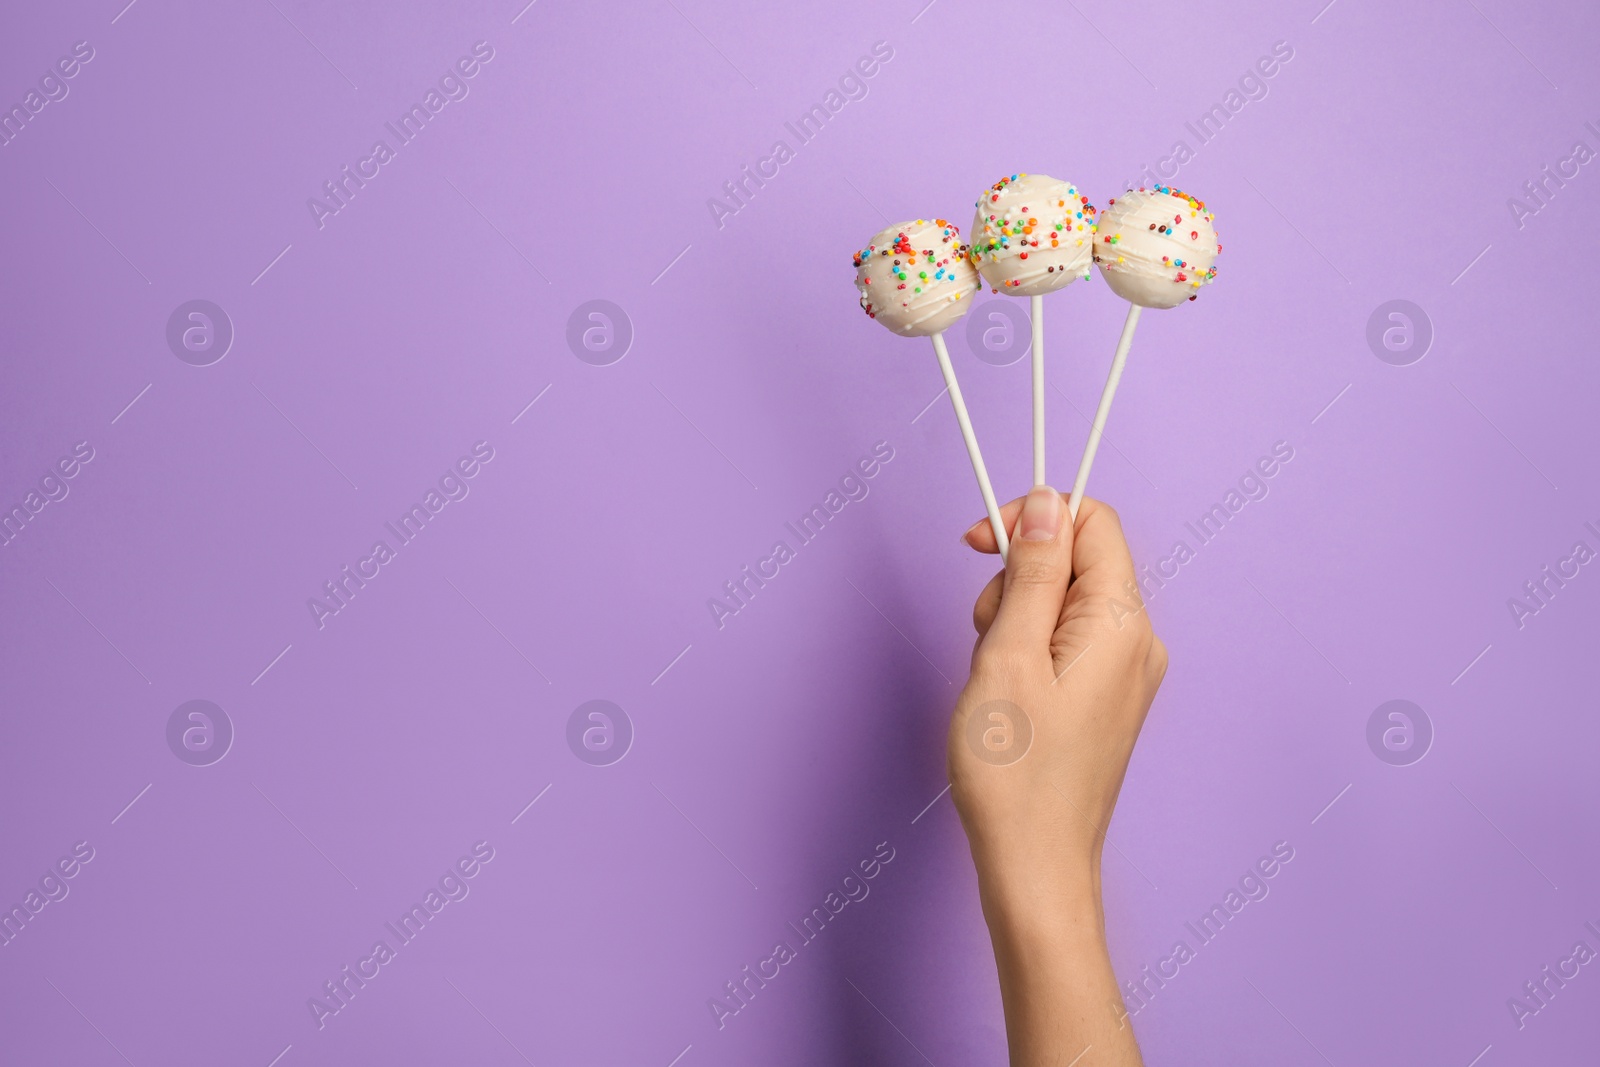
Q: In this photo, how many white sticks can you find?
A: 3